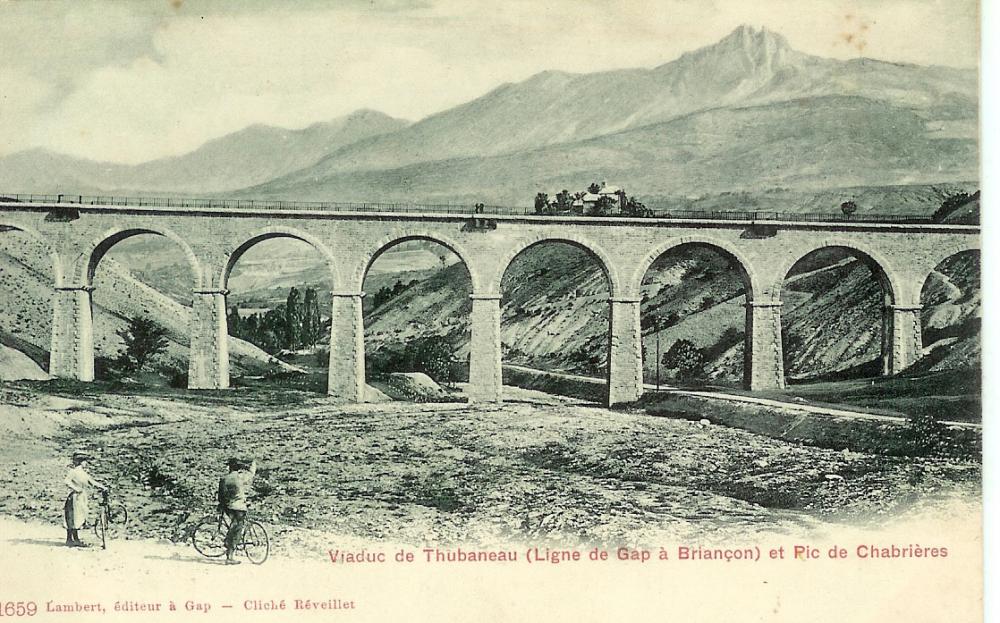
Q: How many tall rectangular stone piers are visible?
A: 7